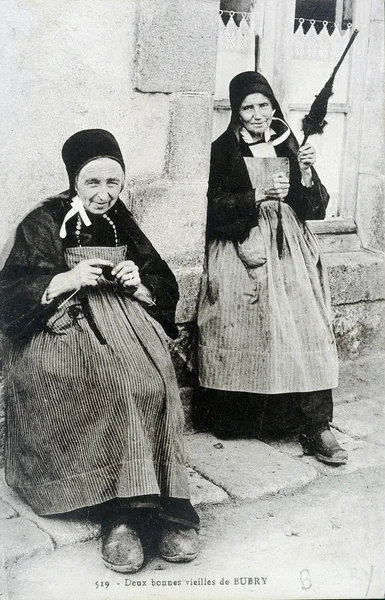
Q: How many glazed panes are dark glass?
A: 2